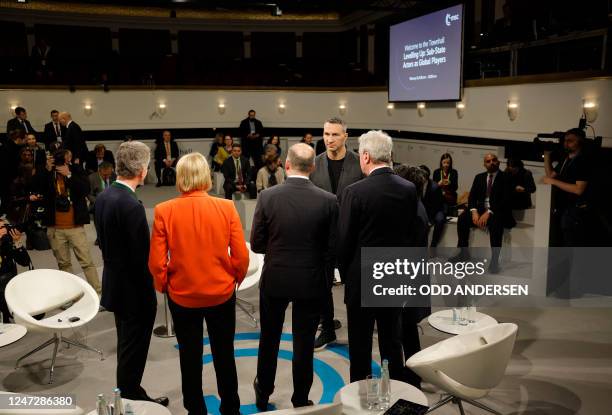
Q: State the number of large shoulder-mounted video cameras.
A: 1